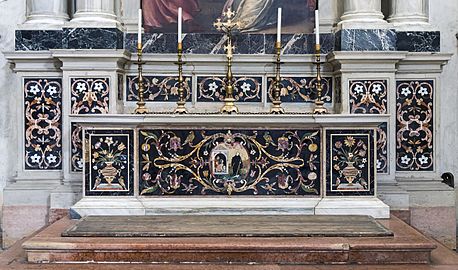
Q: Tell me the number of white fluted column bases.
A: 4